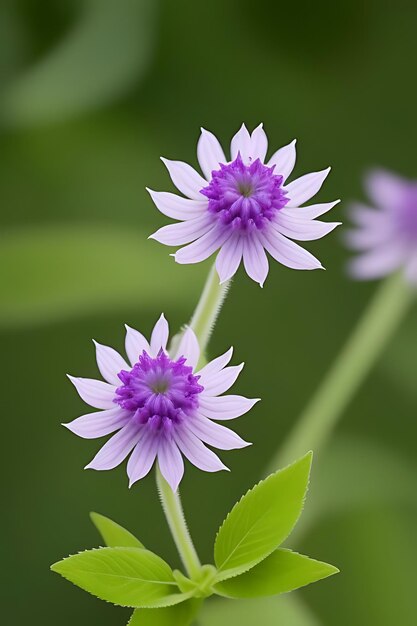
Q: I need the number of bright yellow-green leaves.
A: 5